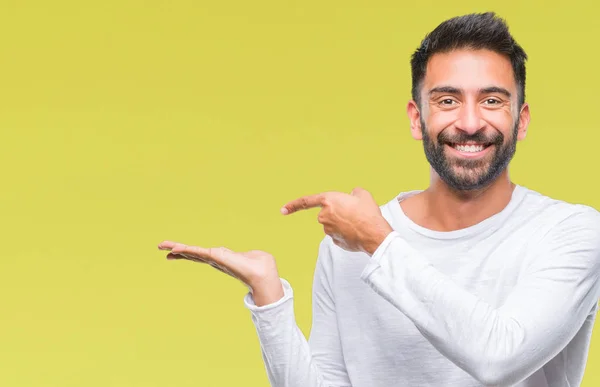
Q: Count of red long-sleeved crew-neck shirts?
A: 0